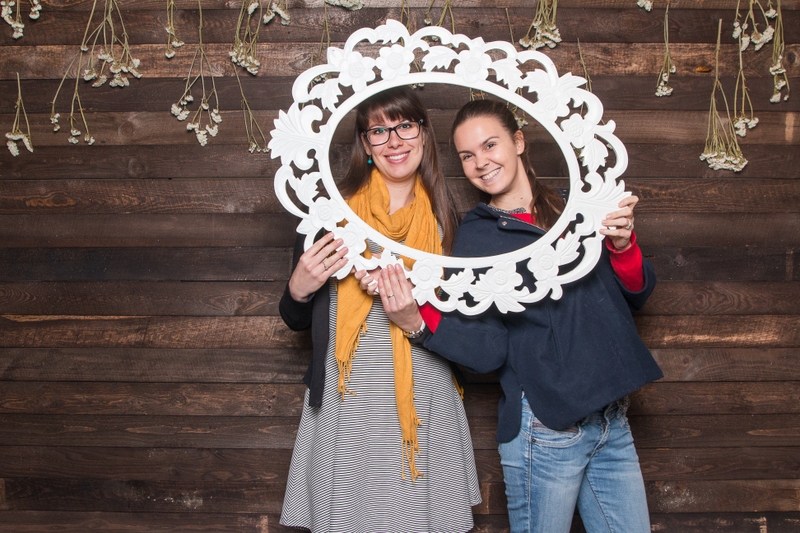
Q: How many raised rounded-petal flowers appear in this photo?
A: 10